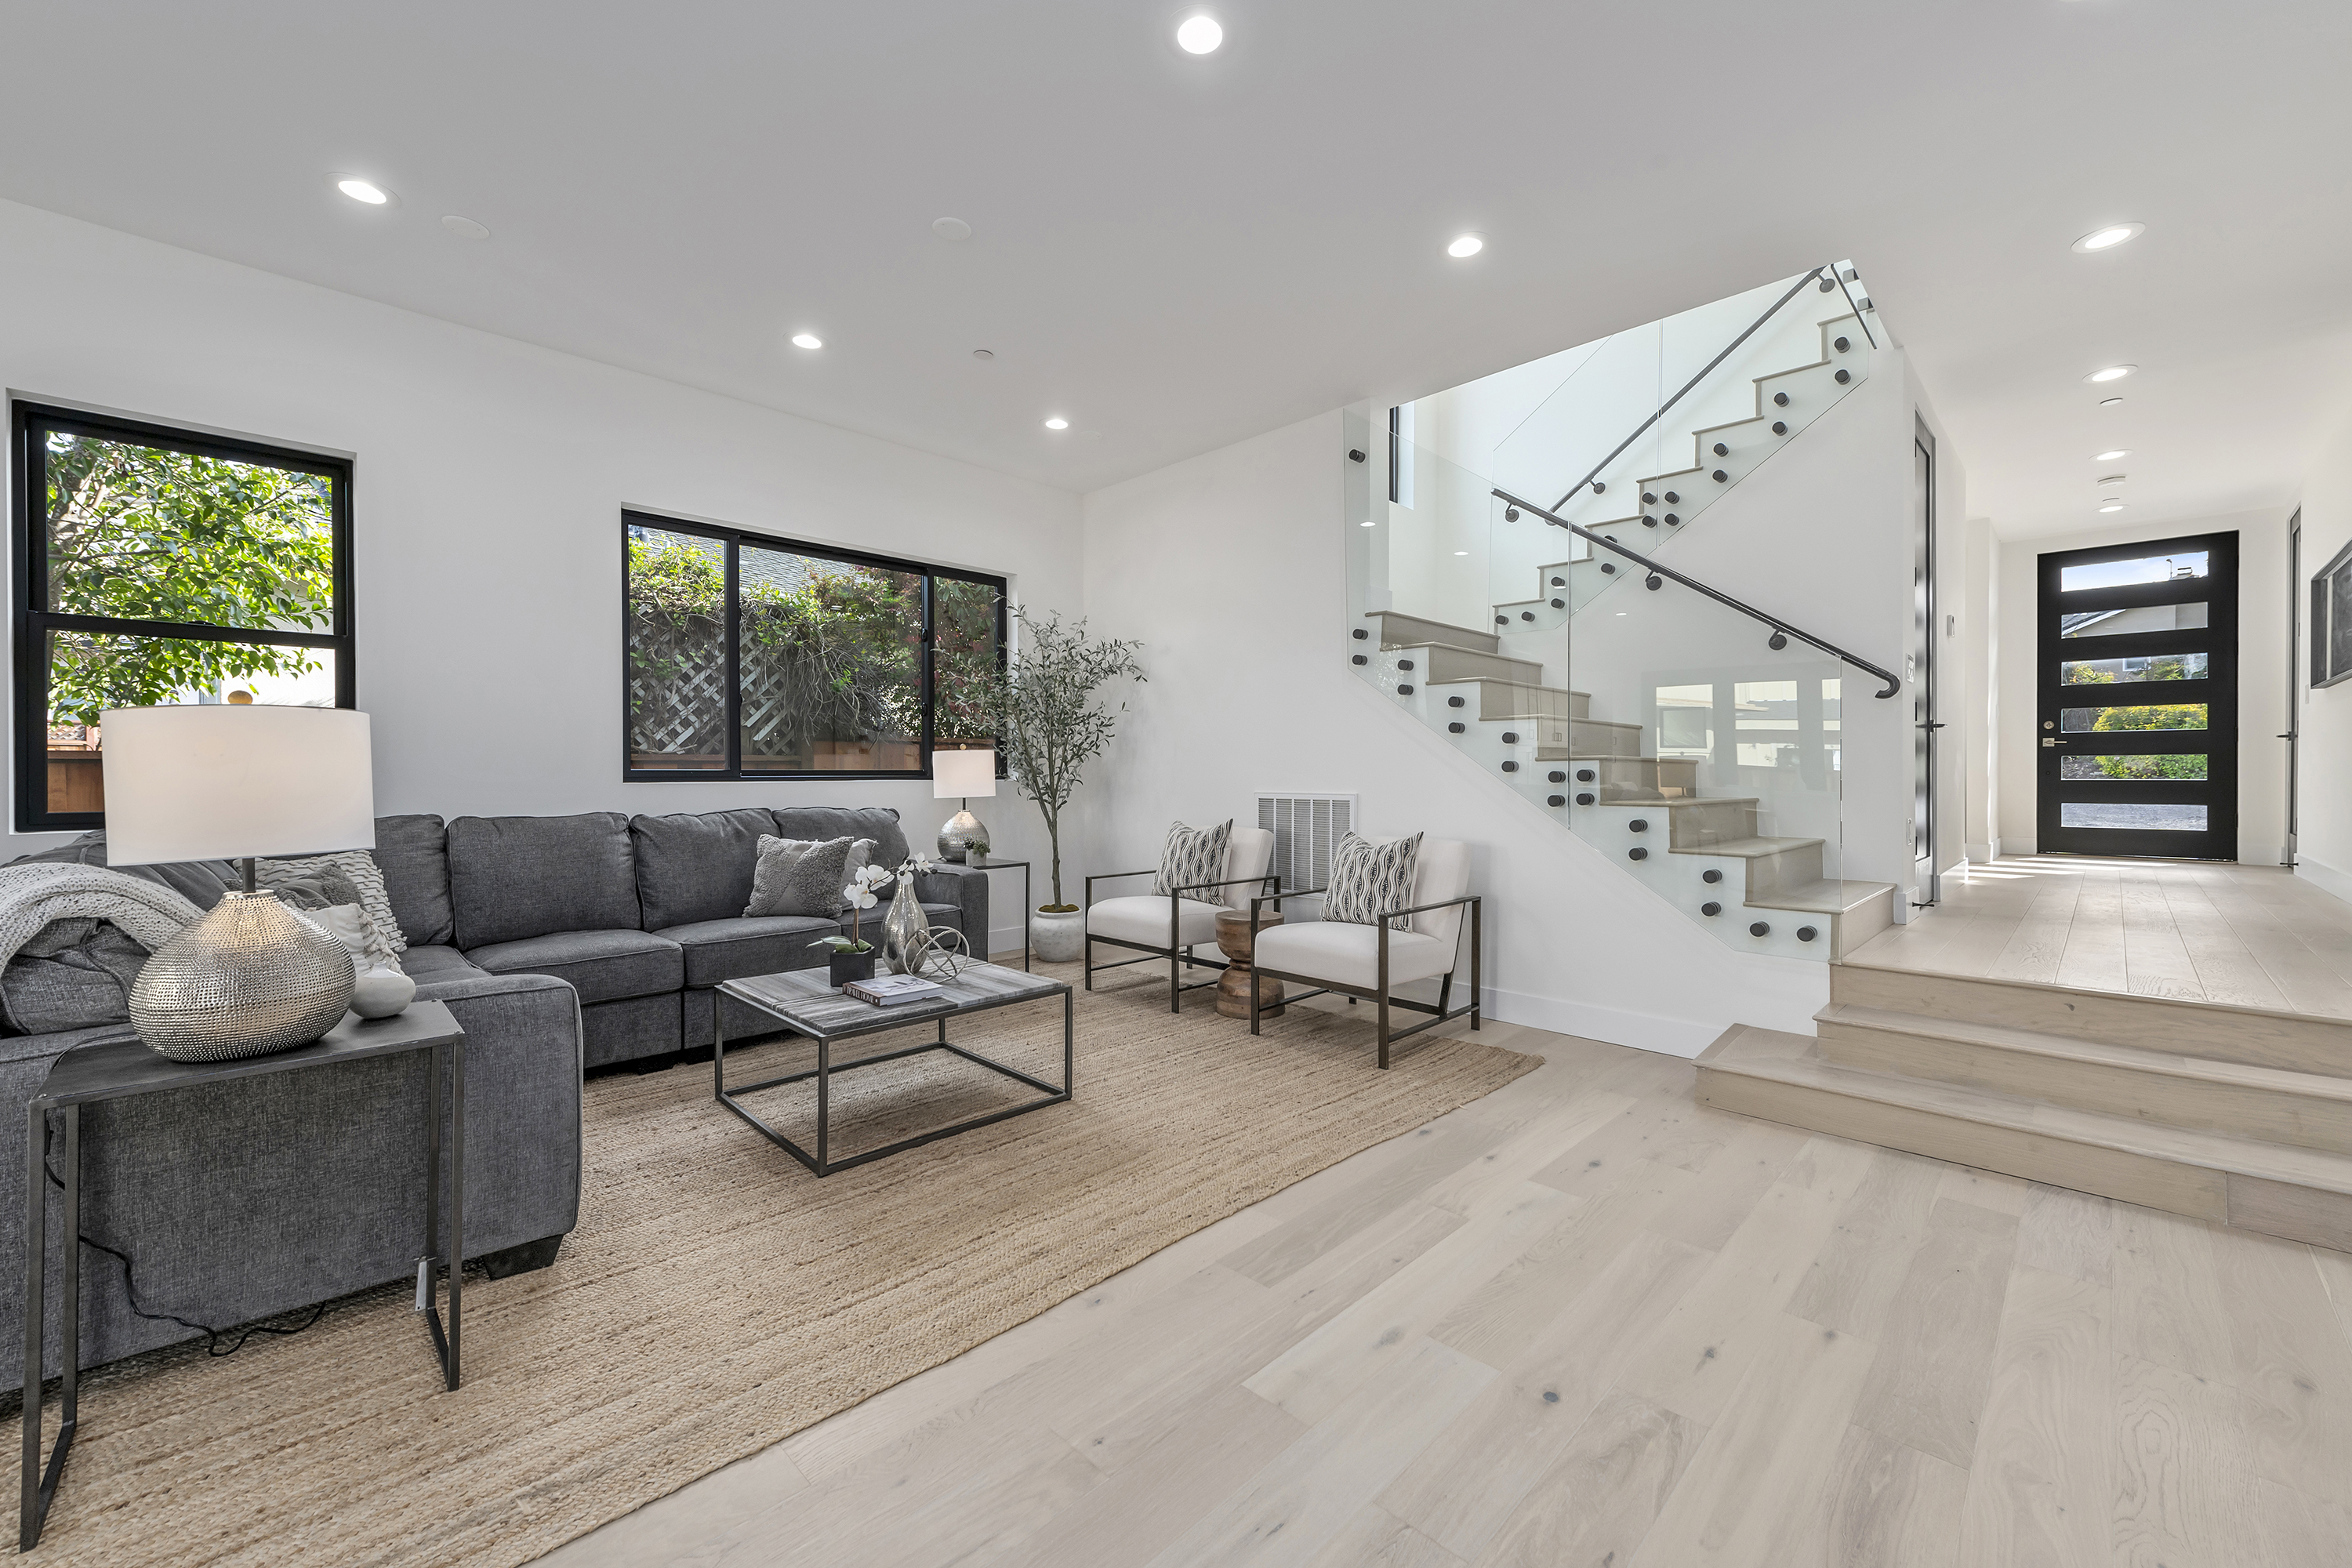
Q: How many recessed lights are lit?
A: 9